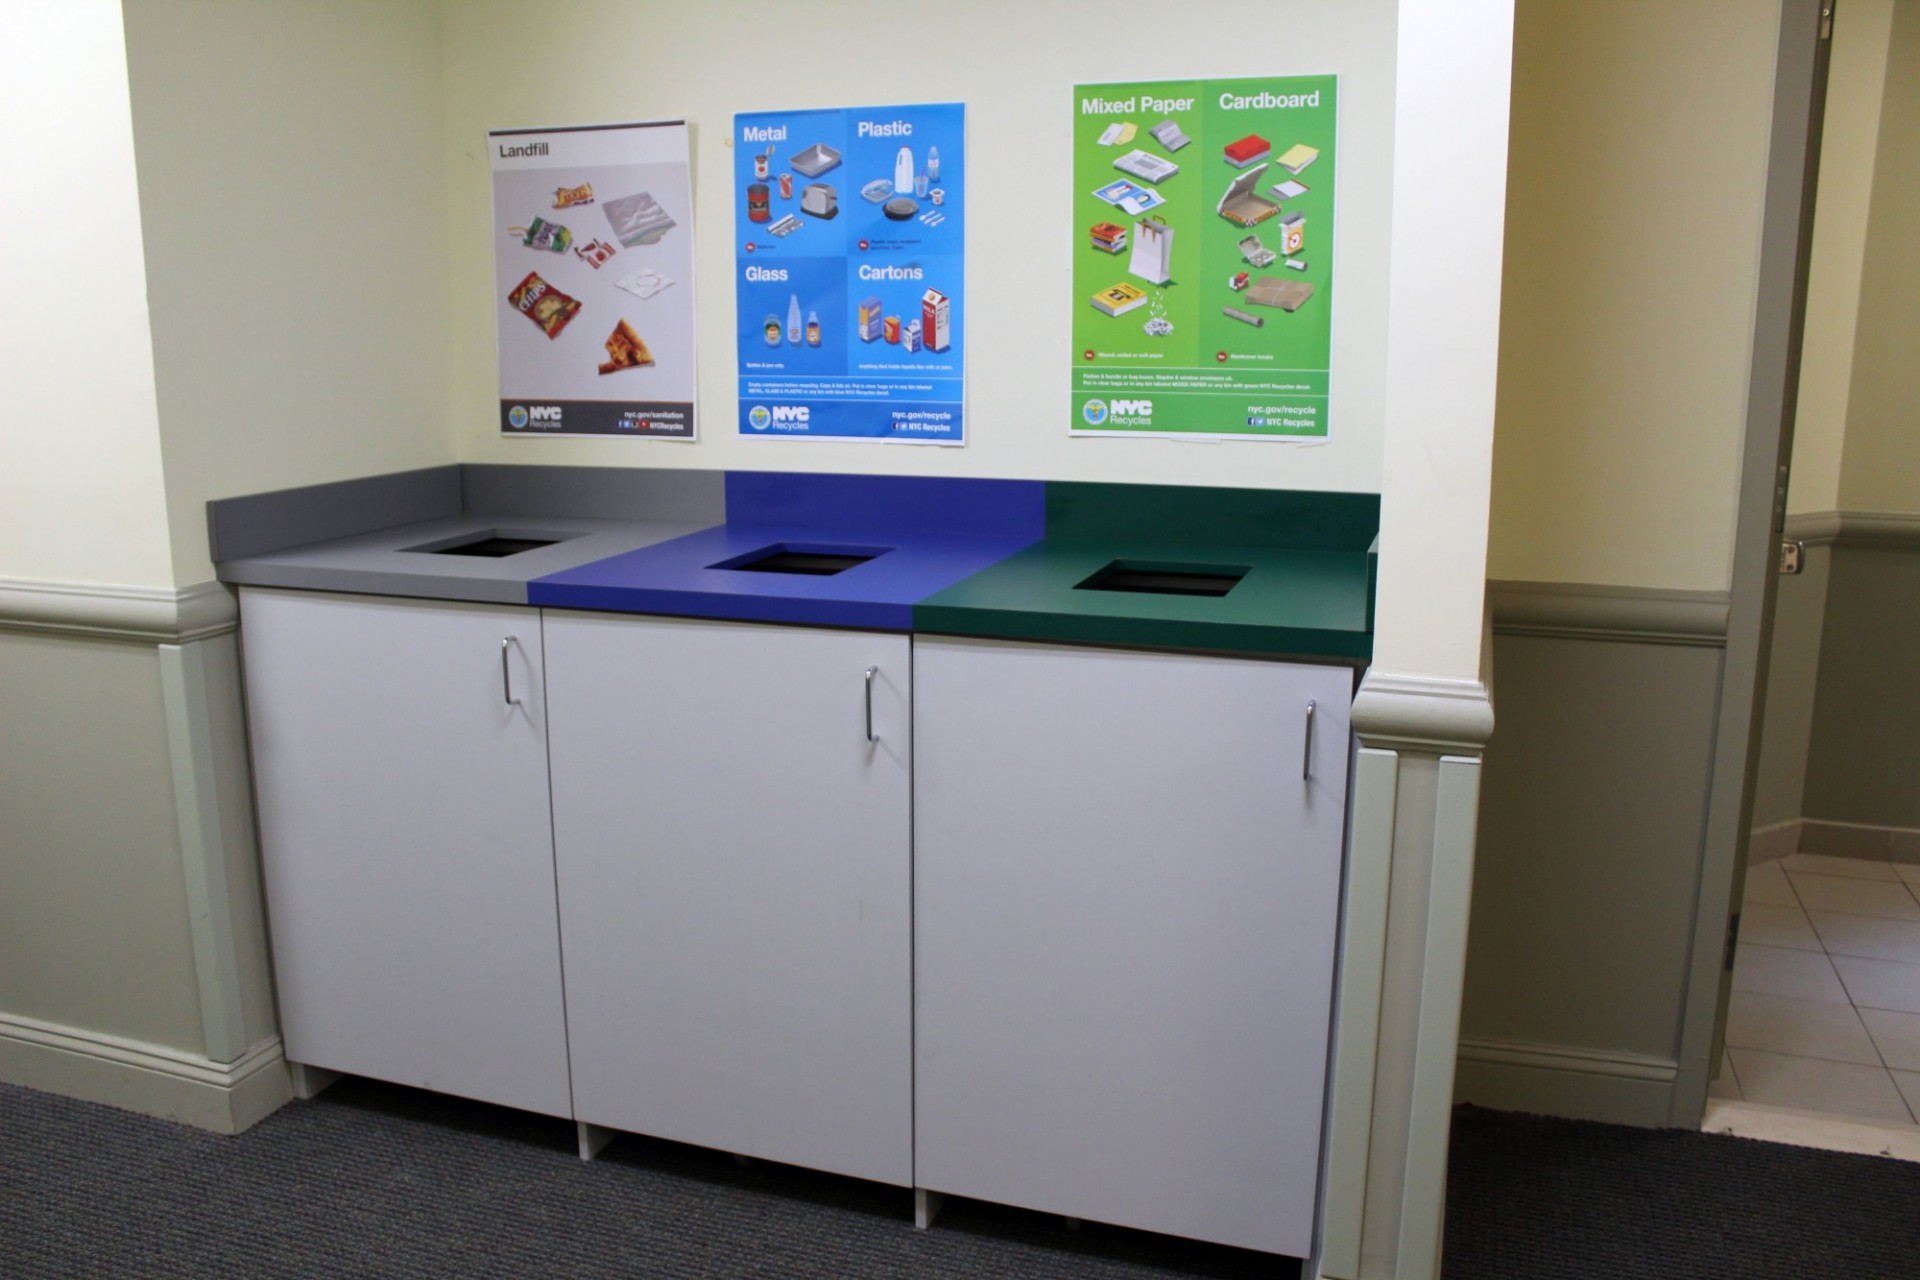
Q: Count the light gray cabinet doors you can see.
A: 3